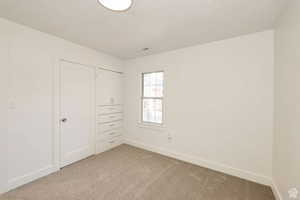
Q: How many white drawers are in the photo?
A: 5